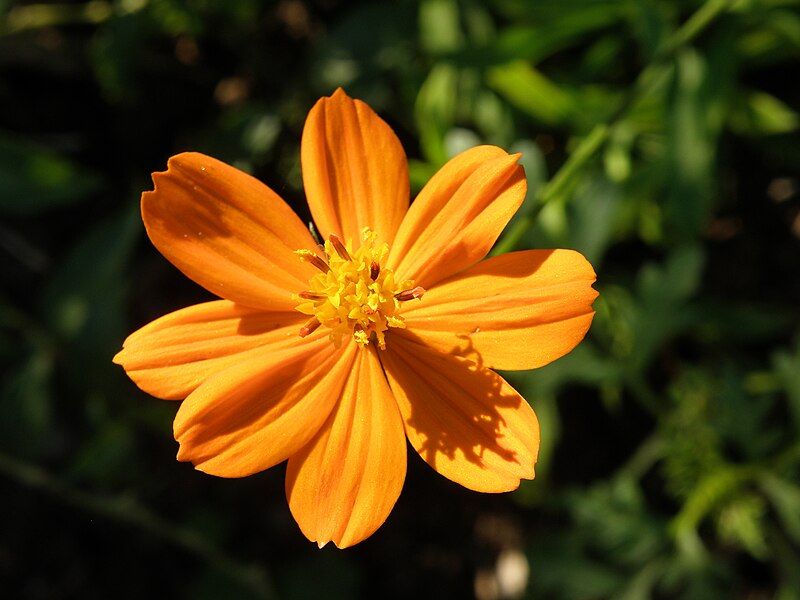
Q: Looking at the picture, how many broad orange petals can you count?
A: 8